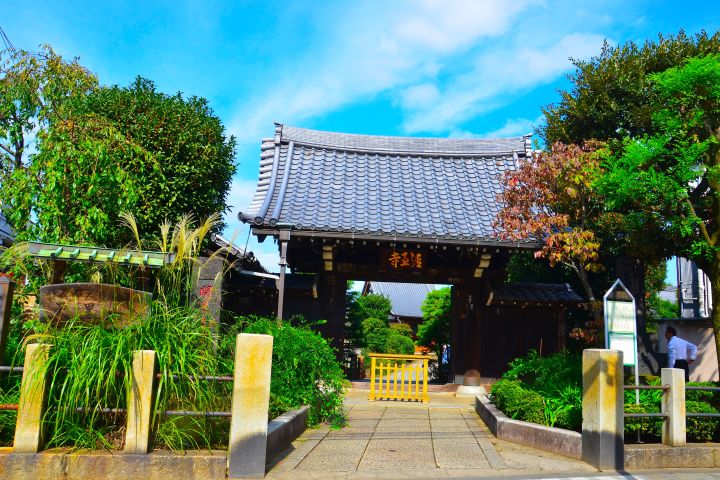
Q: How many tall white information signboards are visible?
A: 1